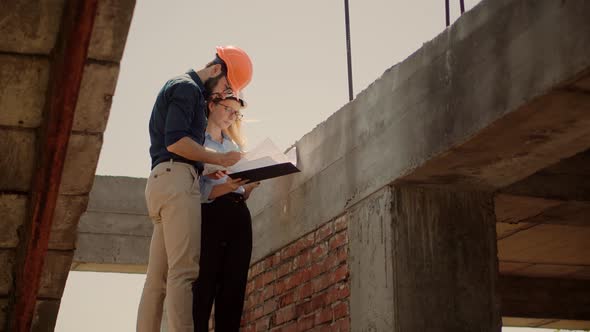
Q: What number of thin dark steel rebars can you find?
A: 3